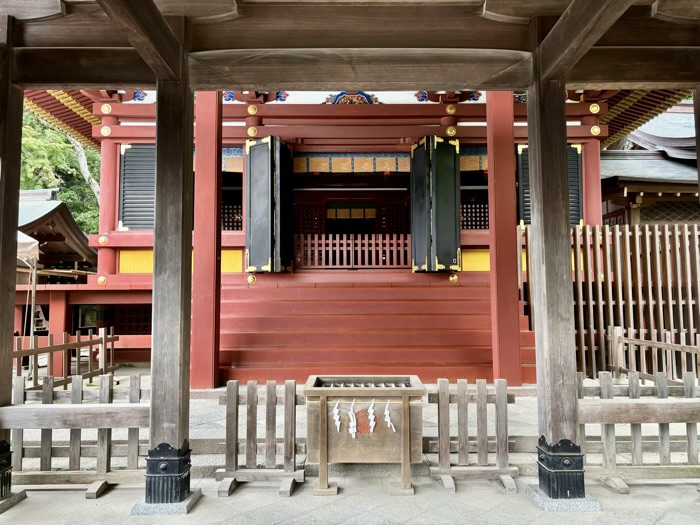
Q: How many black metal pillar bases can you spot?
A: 3